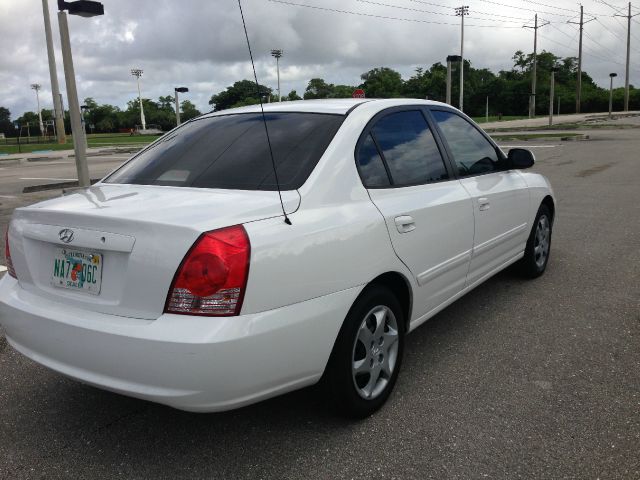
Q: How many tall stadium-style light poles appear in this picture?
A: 4